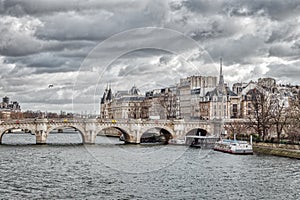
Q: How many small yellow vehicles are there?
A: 2